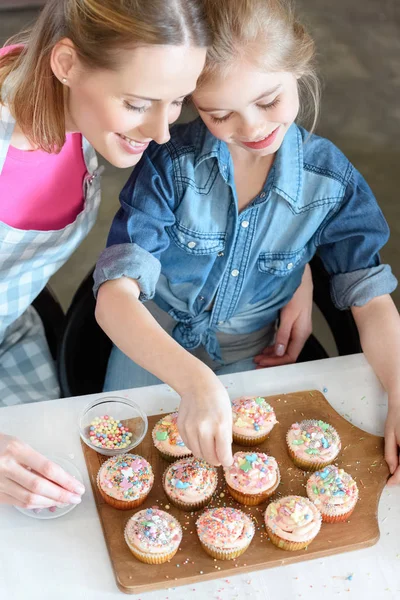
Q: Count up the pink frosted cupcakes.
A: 10